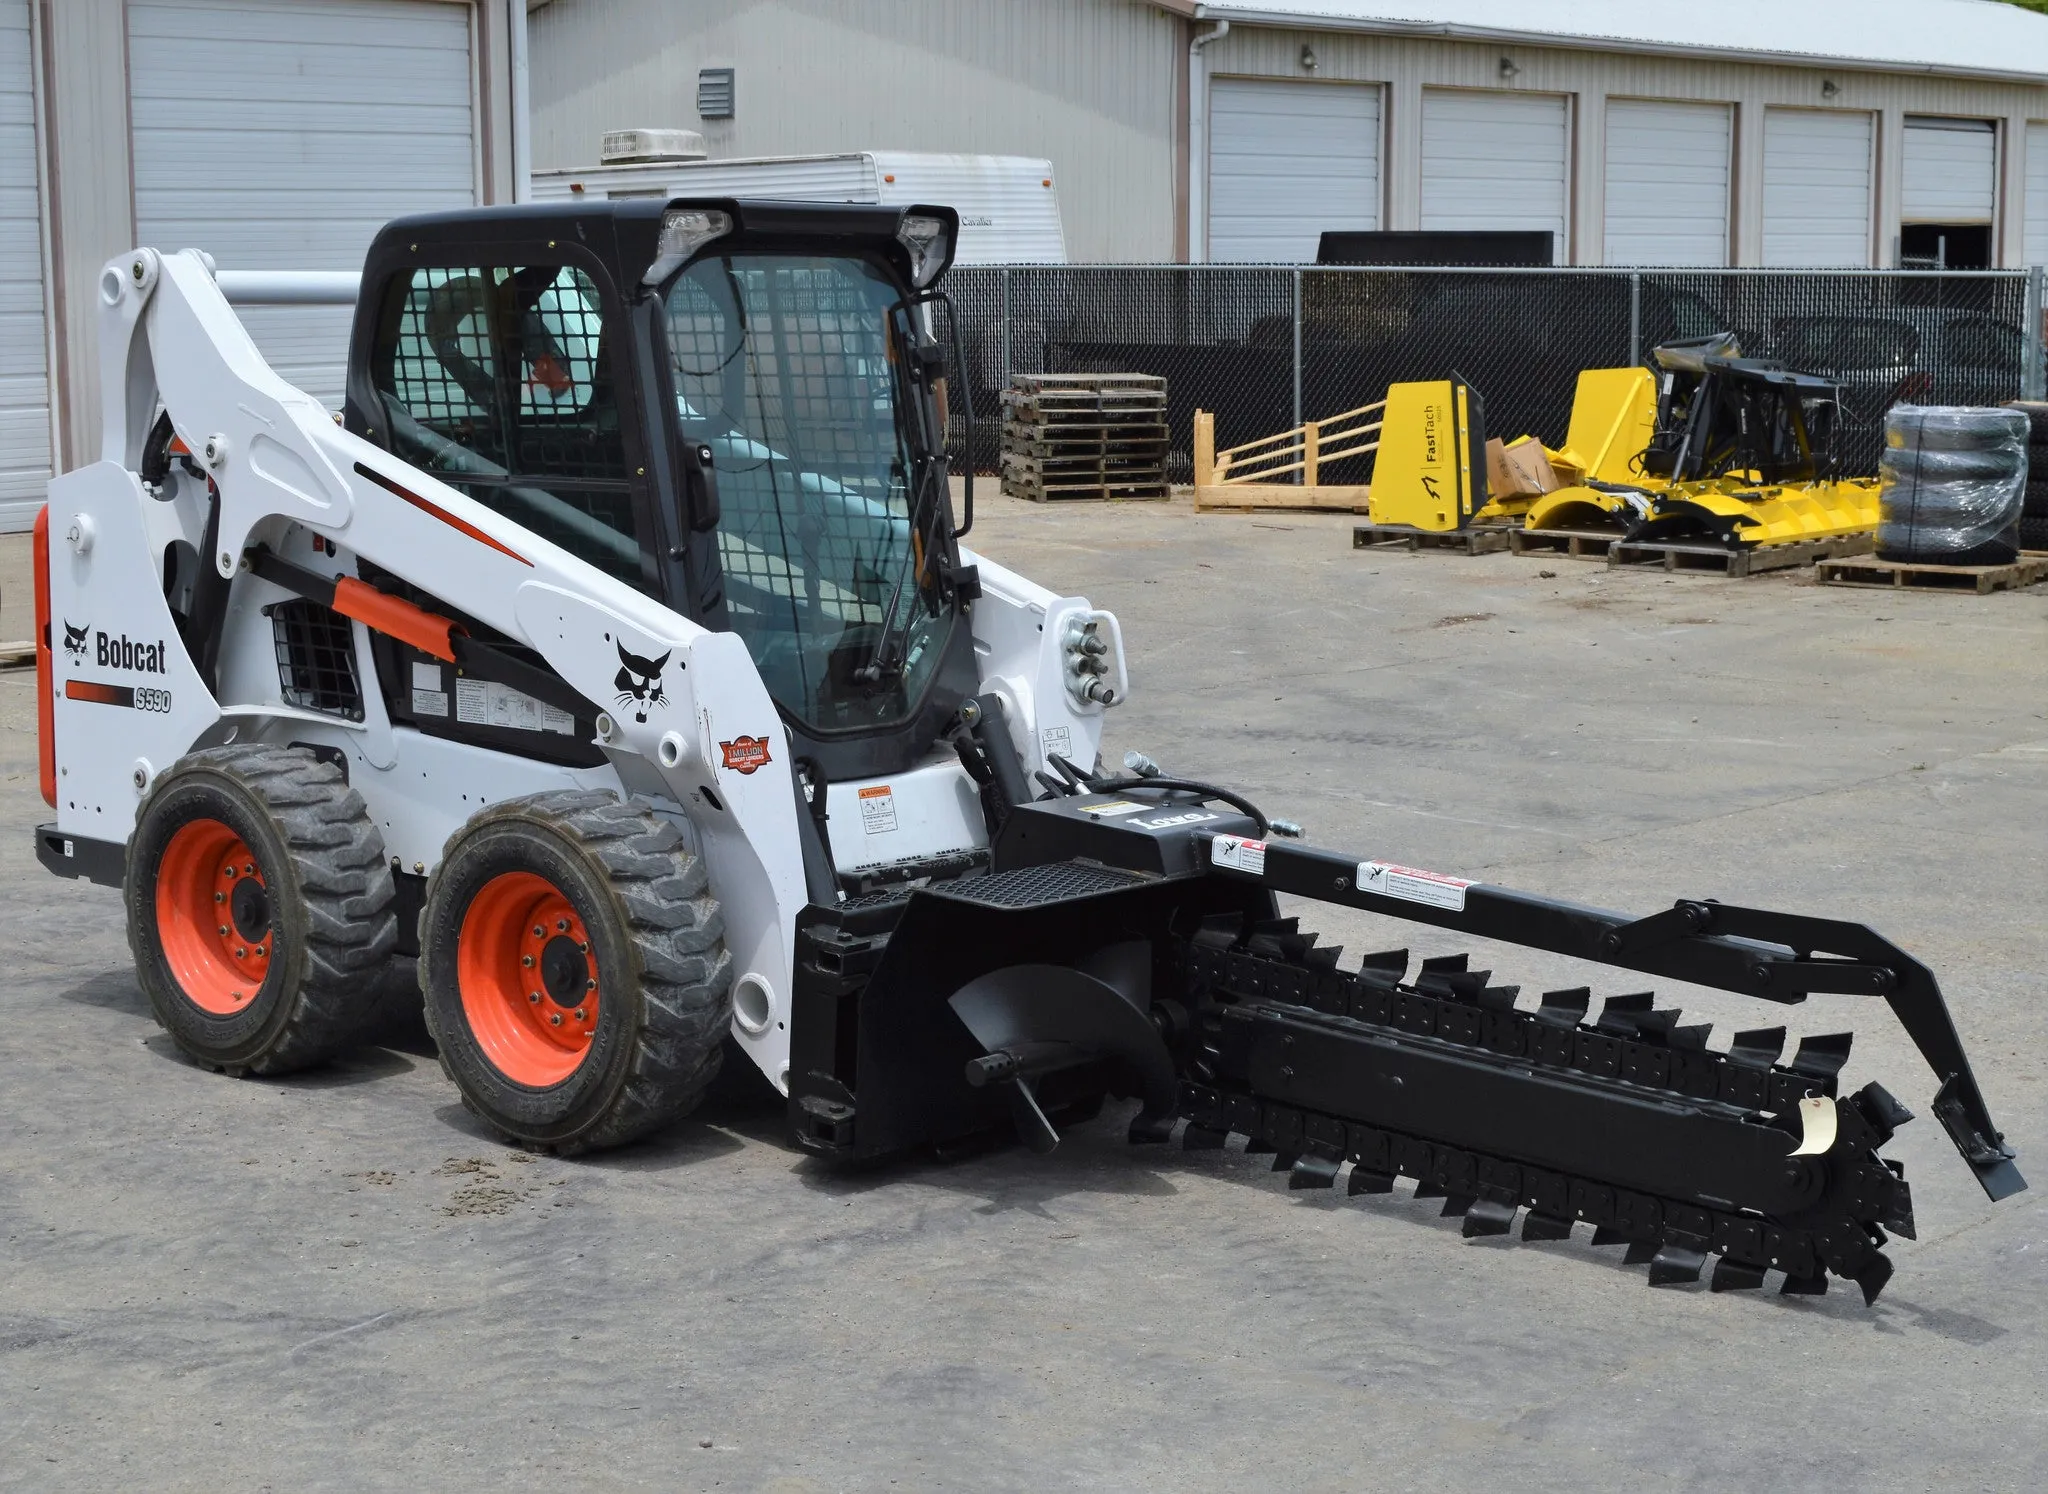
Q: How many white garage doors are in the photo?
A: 8